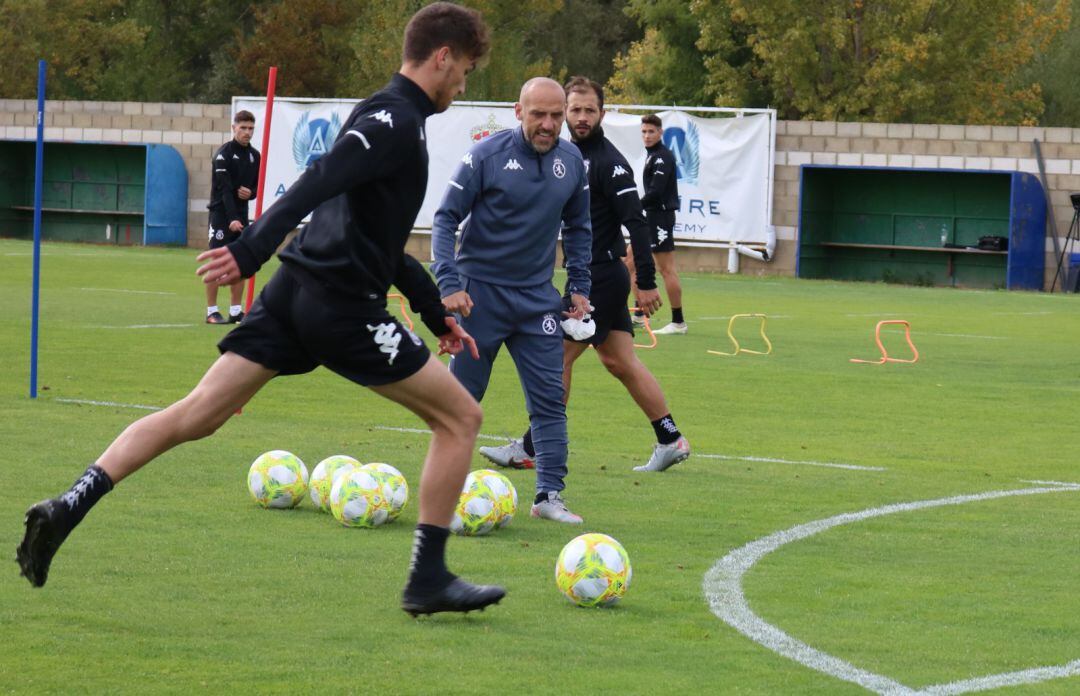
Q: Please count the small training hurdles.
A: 4